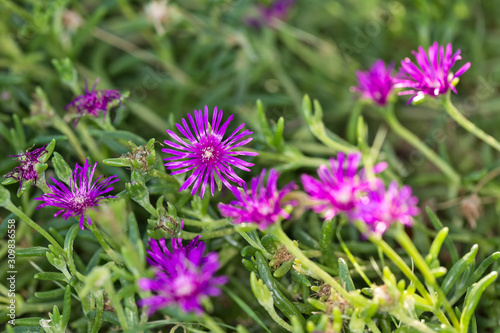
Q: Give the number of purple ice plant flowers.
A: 11